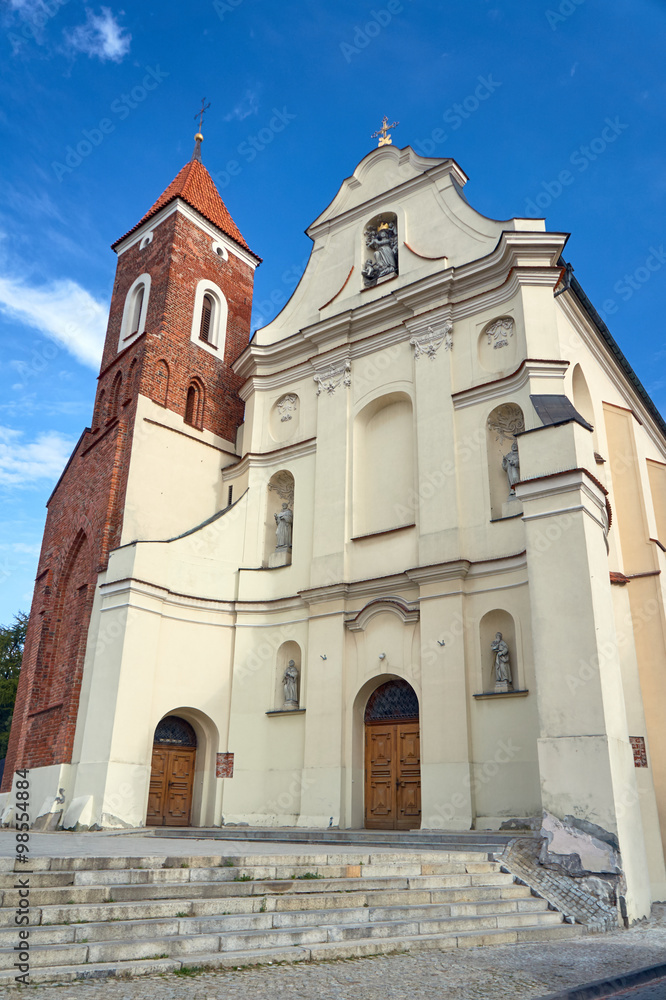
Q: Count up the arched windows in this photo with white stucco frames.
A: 2